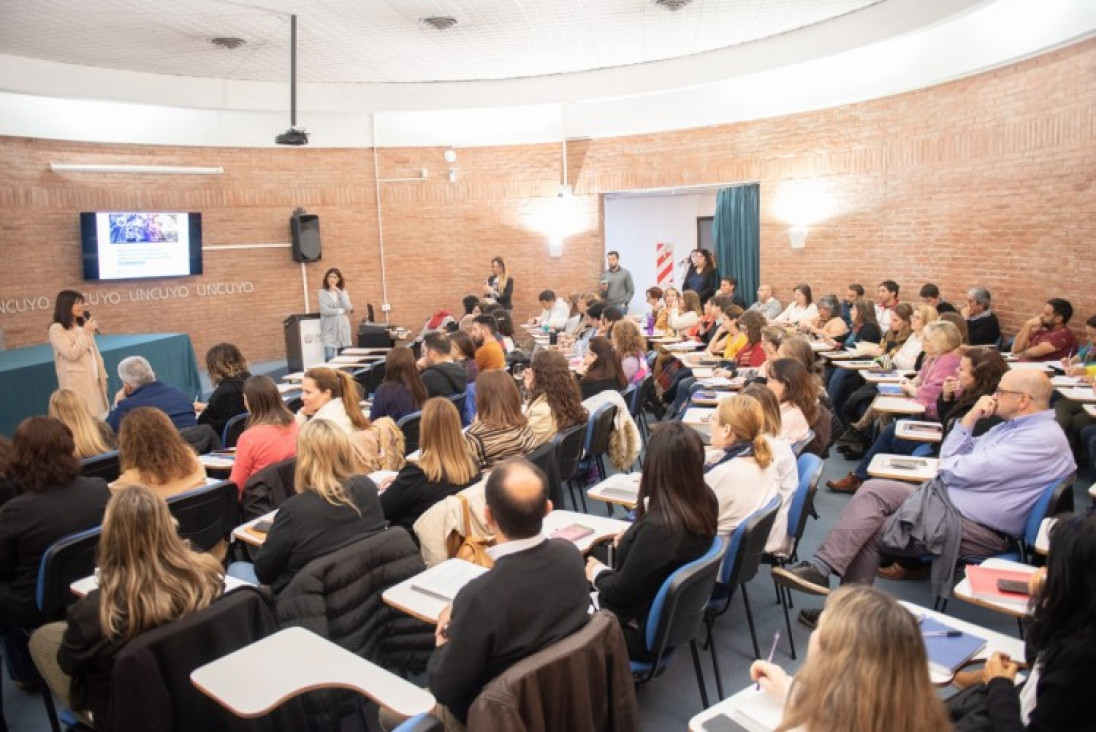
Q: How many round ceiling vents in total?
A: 3